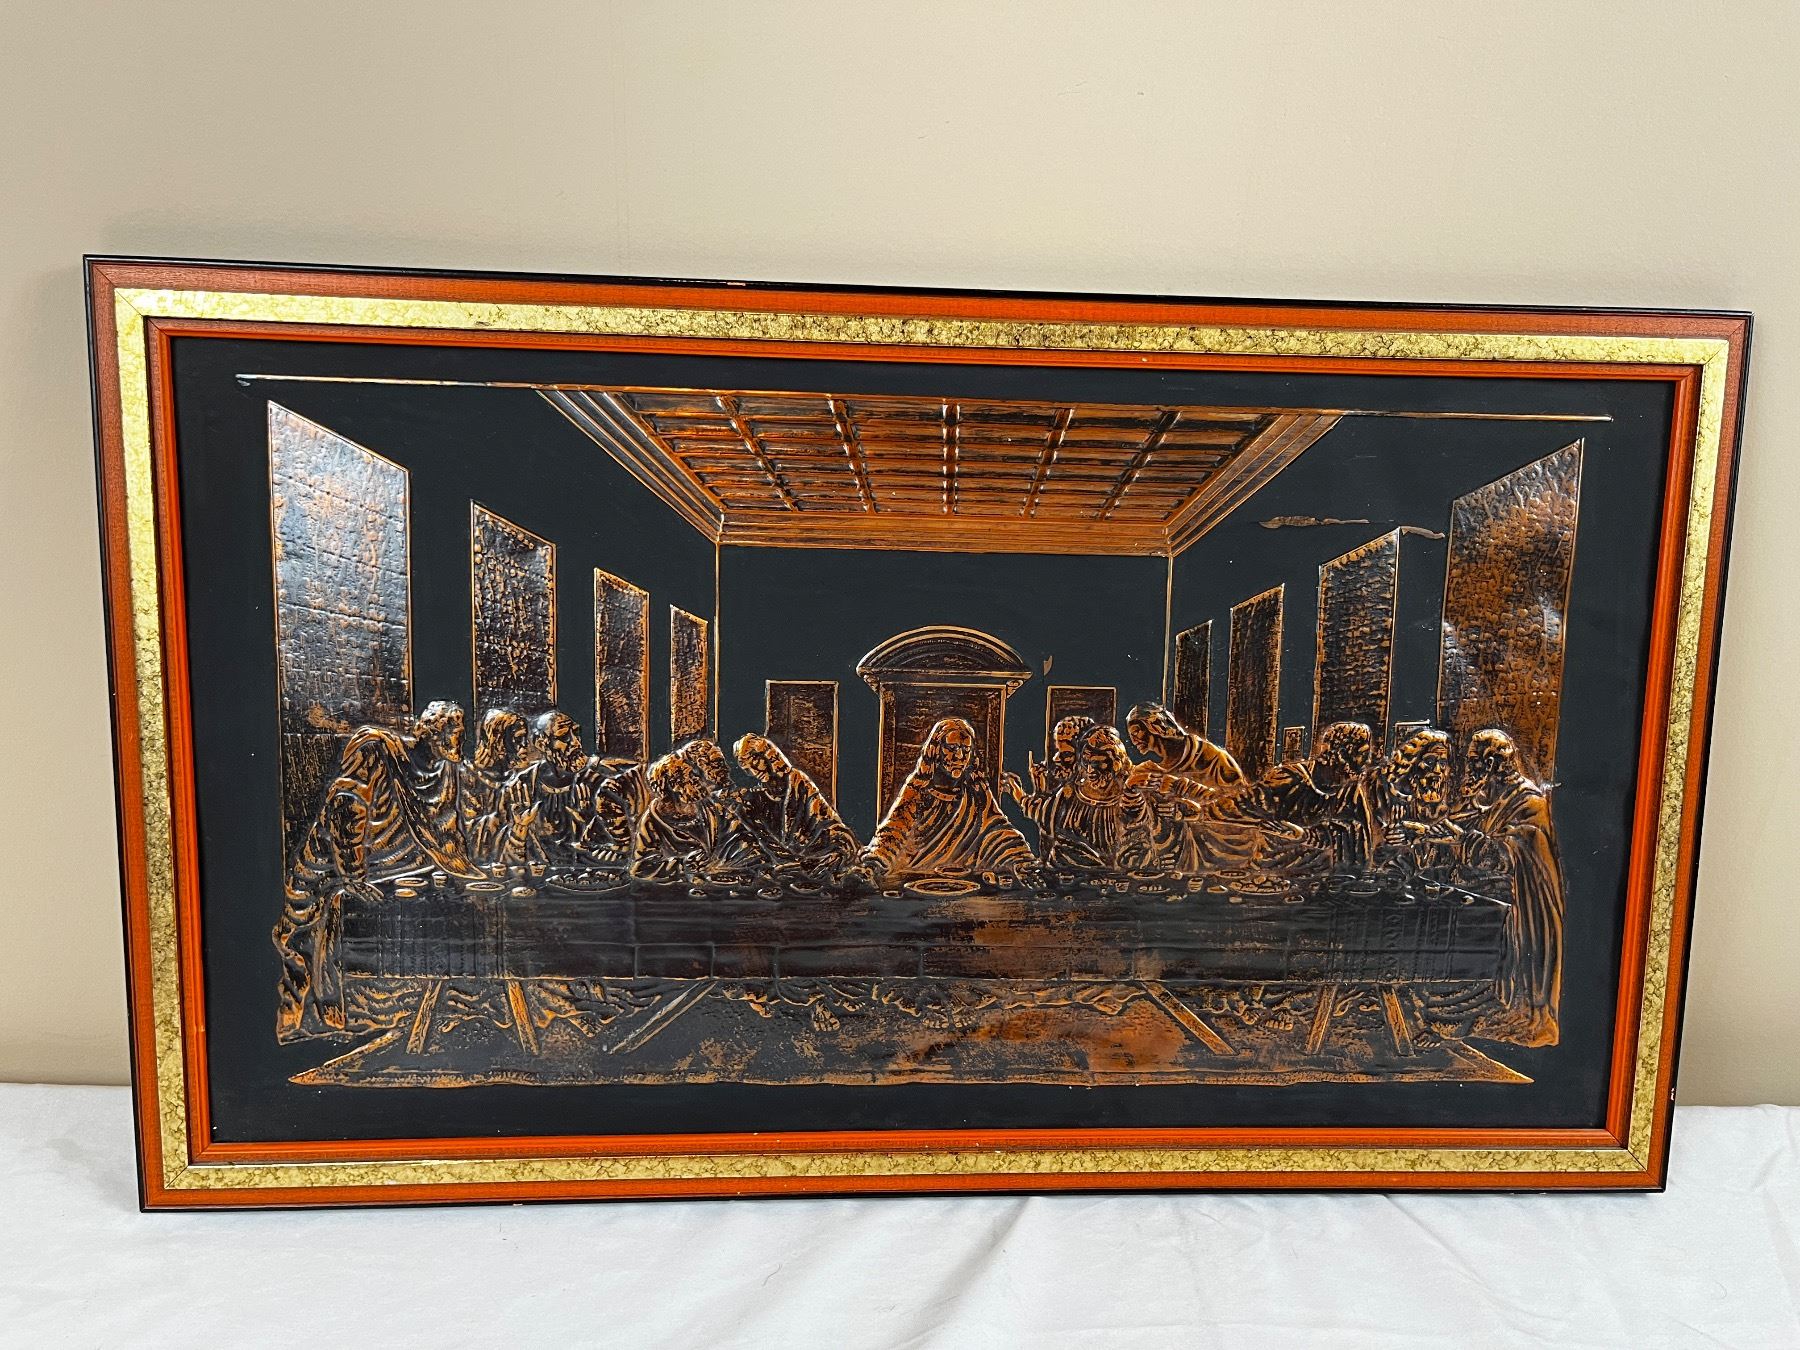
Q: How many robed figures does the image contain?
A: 13